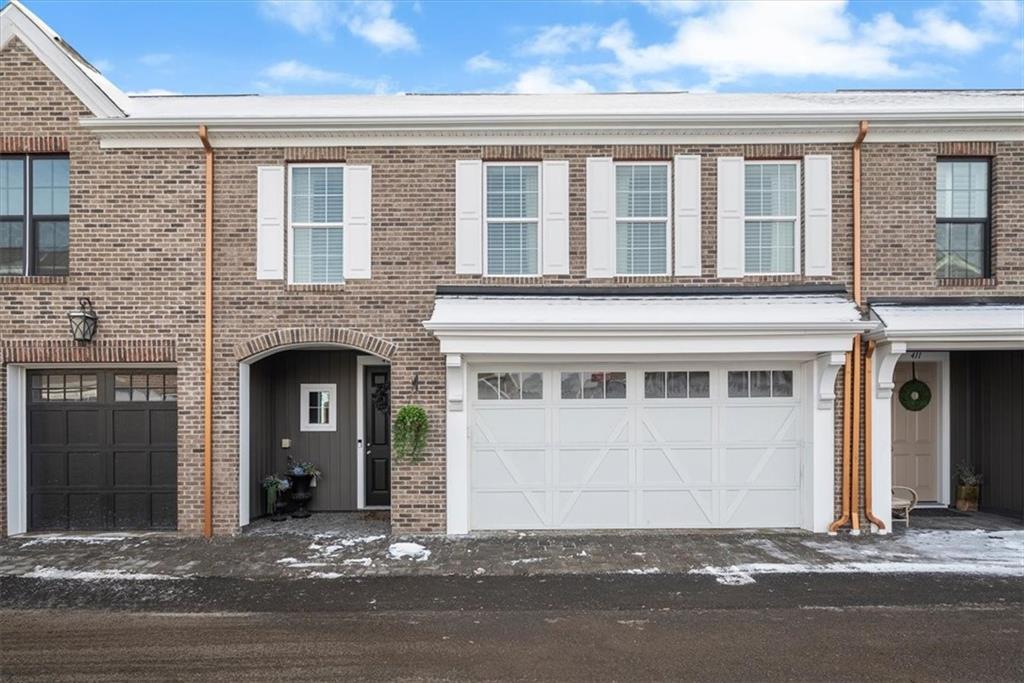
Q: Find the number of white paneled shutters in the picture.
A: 8